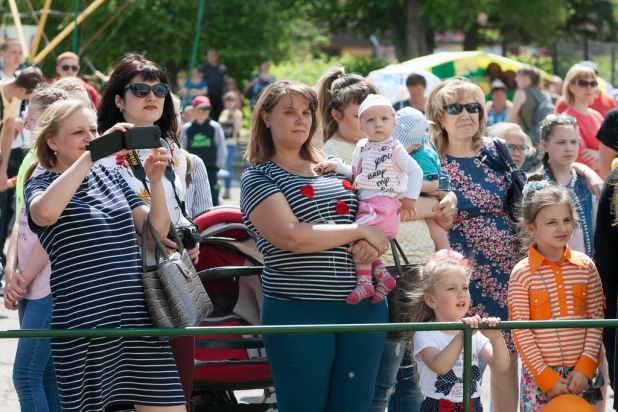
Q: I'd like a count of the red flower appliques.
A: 3